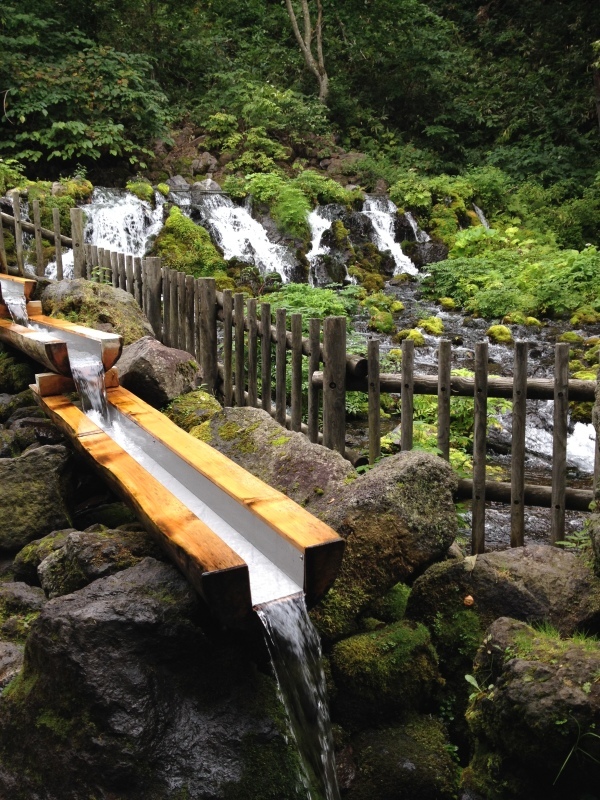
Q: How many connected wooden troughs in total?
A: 3